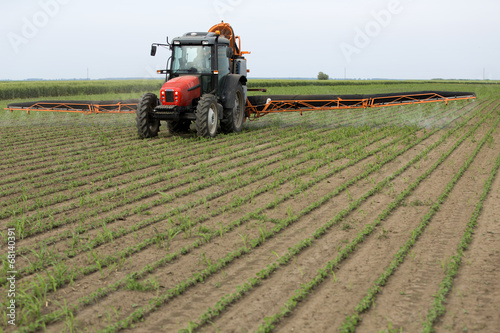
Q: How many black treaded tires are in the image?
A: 4